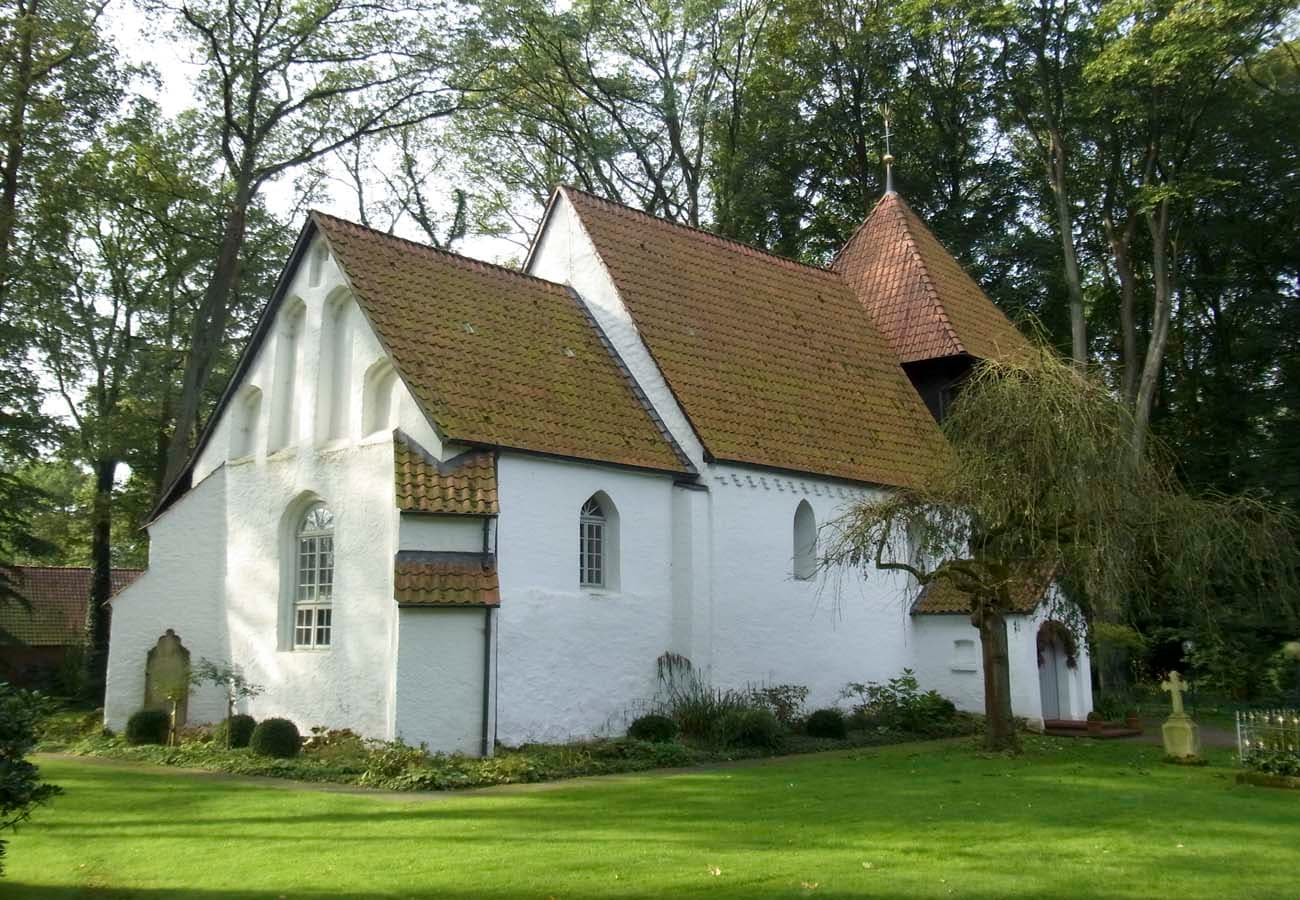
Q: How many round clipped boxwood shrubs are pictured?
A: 5